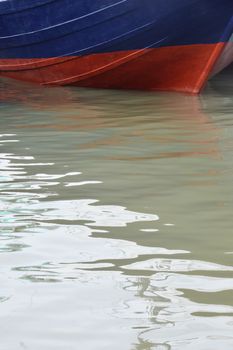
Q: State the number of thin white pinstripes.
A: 3